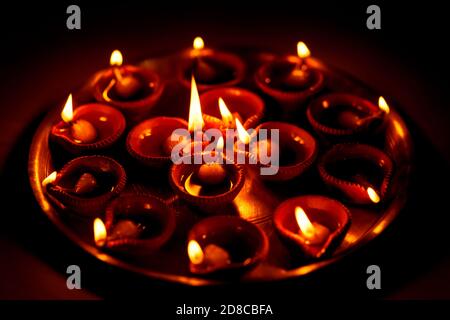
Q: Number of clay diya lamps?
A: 14